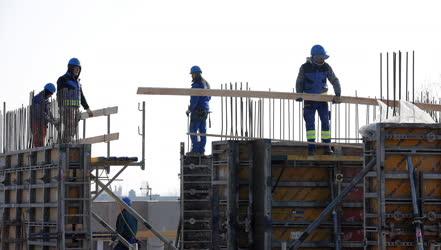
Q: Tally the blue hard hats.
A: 5